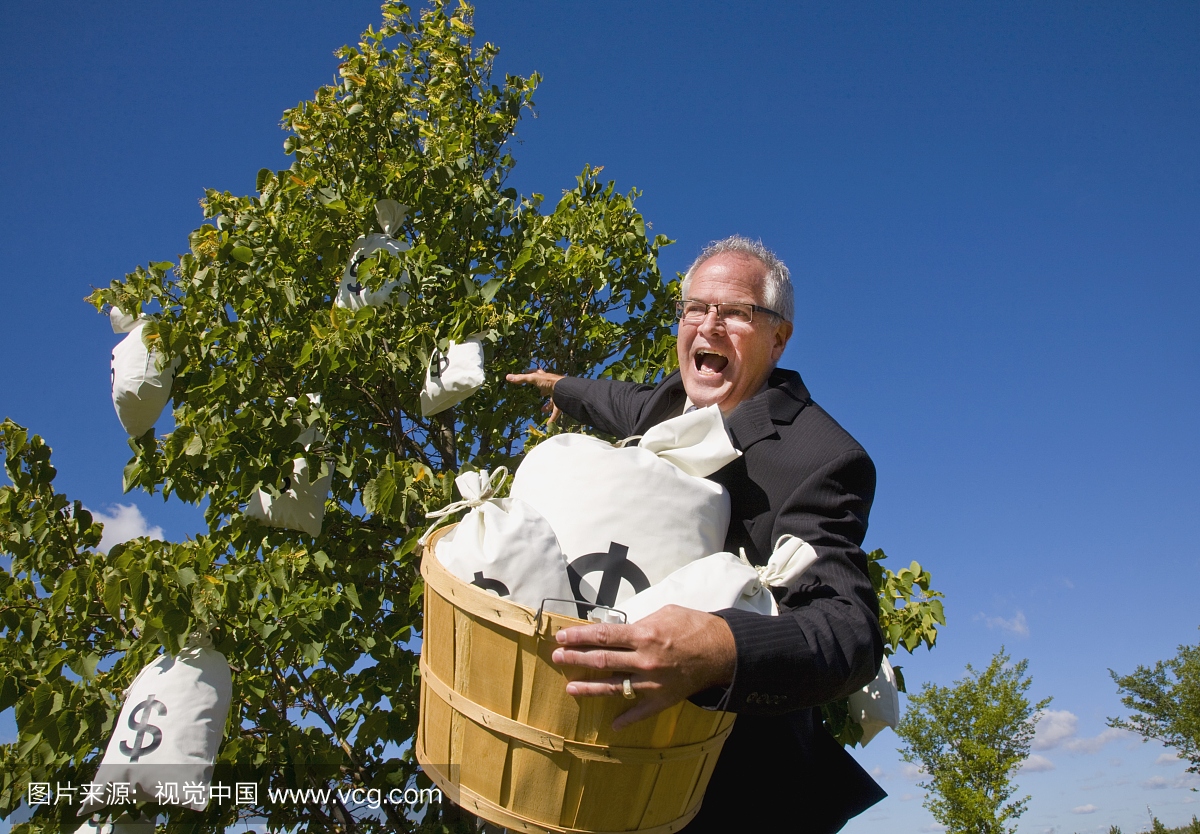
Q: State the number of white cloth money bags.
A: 10